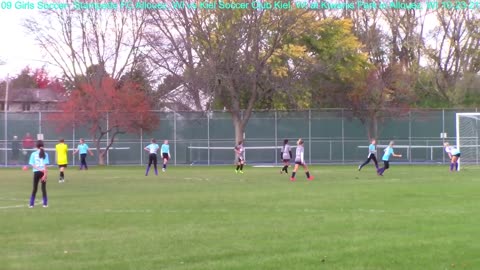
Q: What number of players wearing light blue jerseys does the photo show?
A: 7